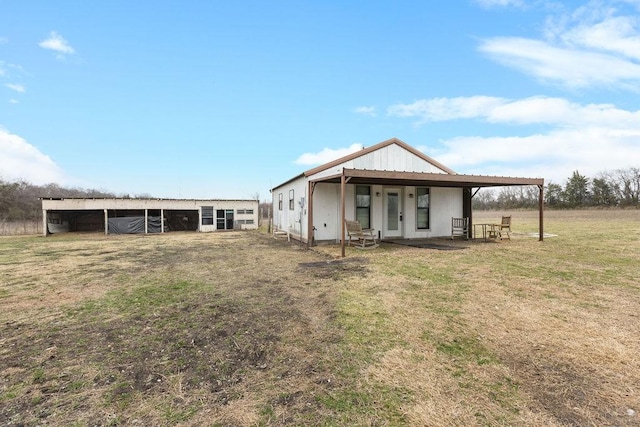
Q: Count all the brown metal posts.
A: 4